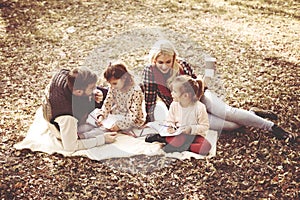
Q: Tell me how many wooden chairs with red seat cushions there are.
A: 0